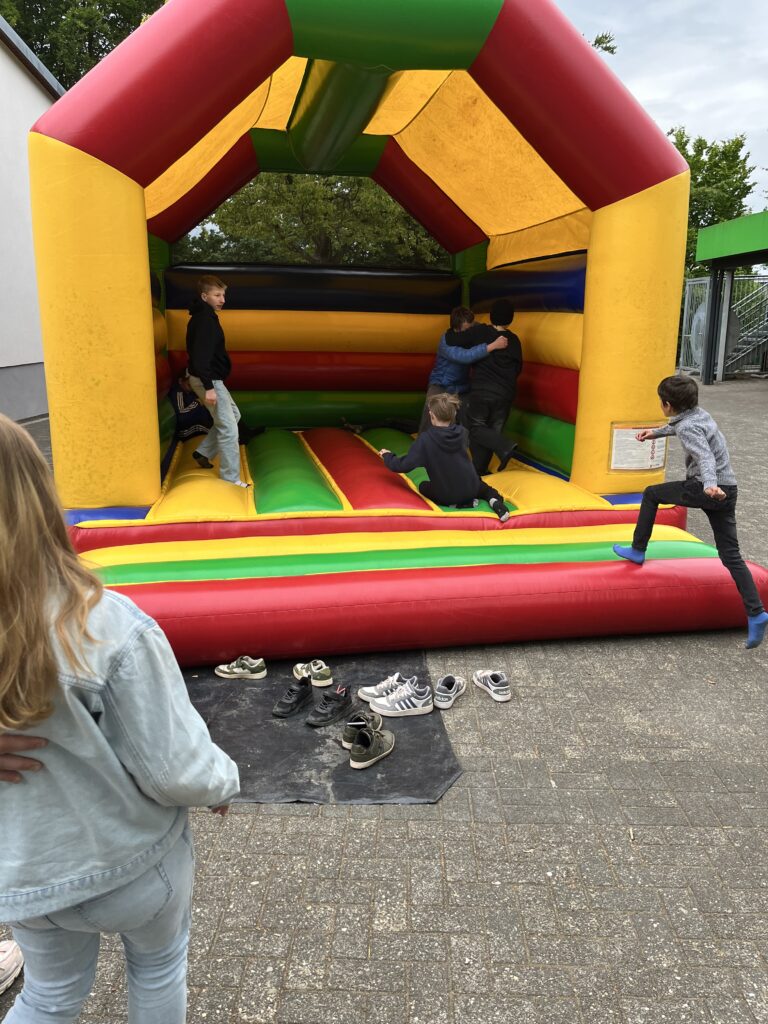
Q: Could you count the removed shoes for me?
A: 10